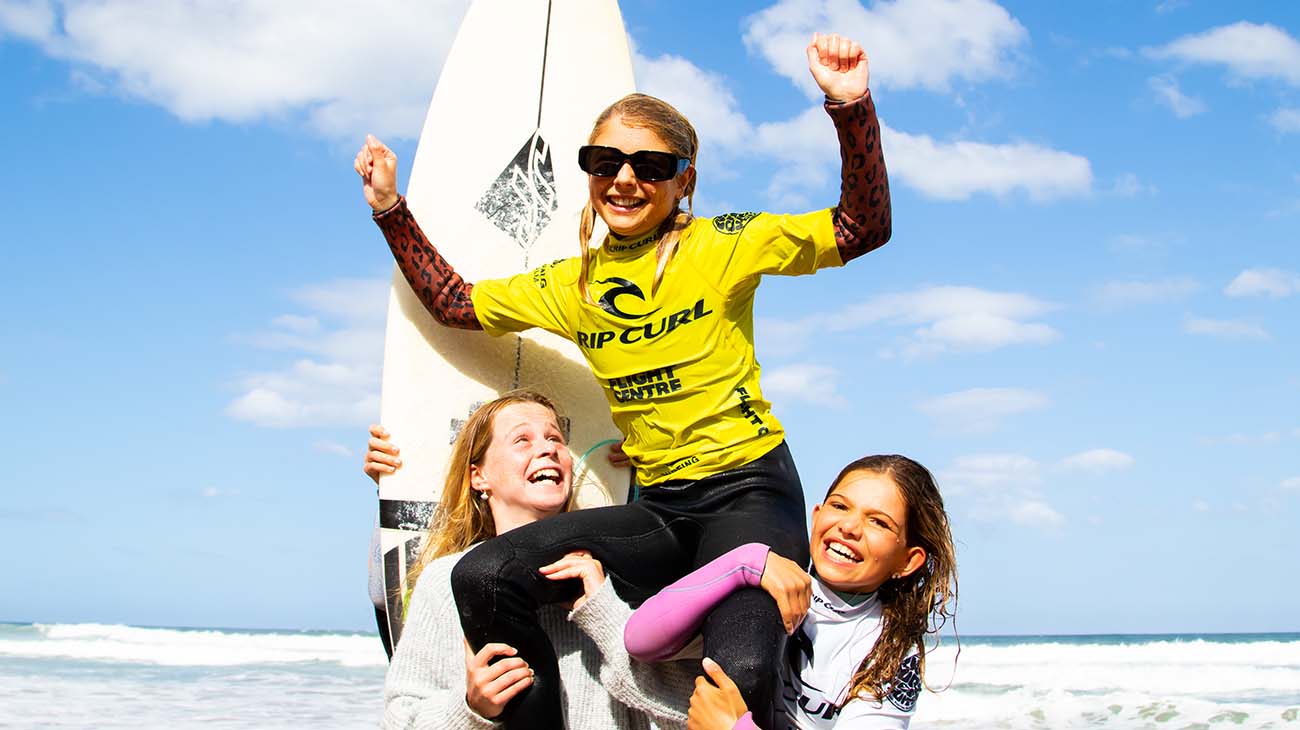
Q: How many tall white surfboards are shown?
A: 1